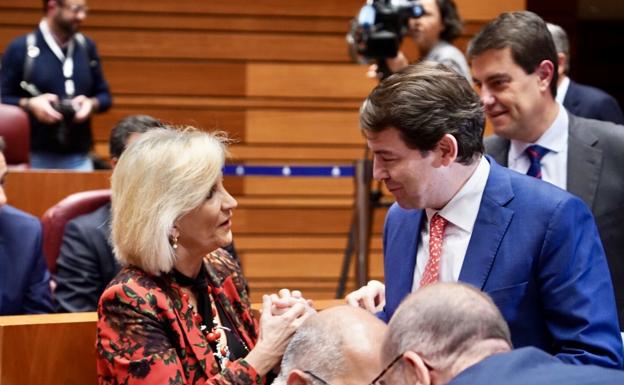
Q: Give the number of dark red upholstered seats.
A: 2